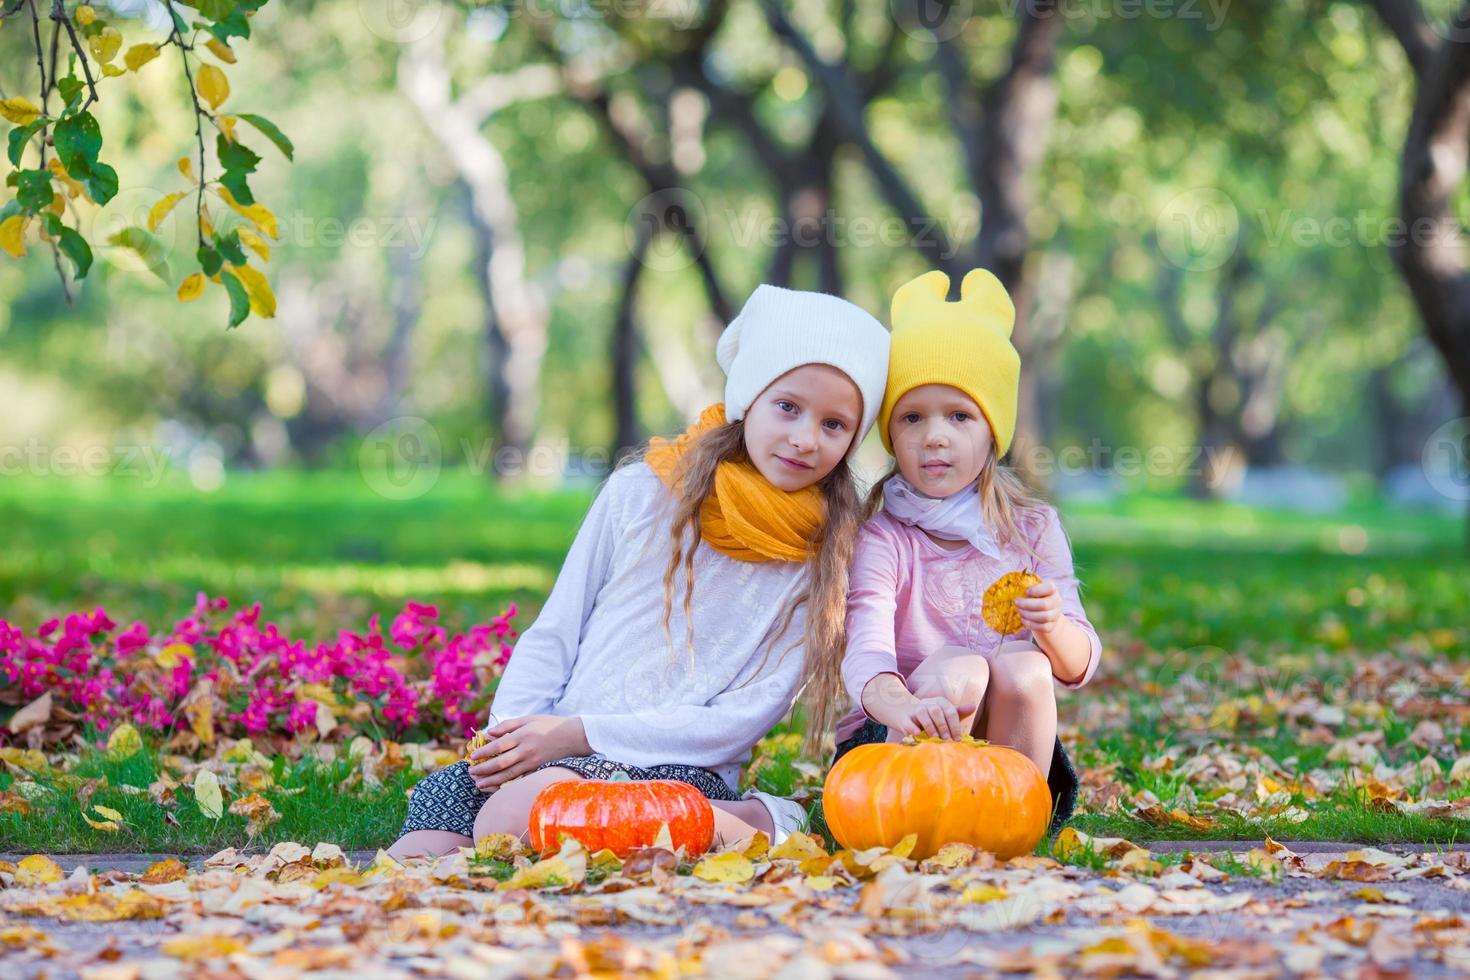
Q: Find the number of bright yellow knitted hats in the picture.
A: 1